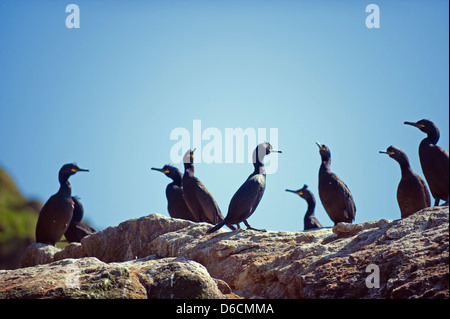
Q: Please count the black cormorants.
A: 9